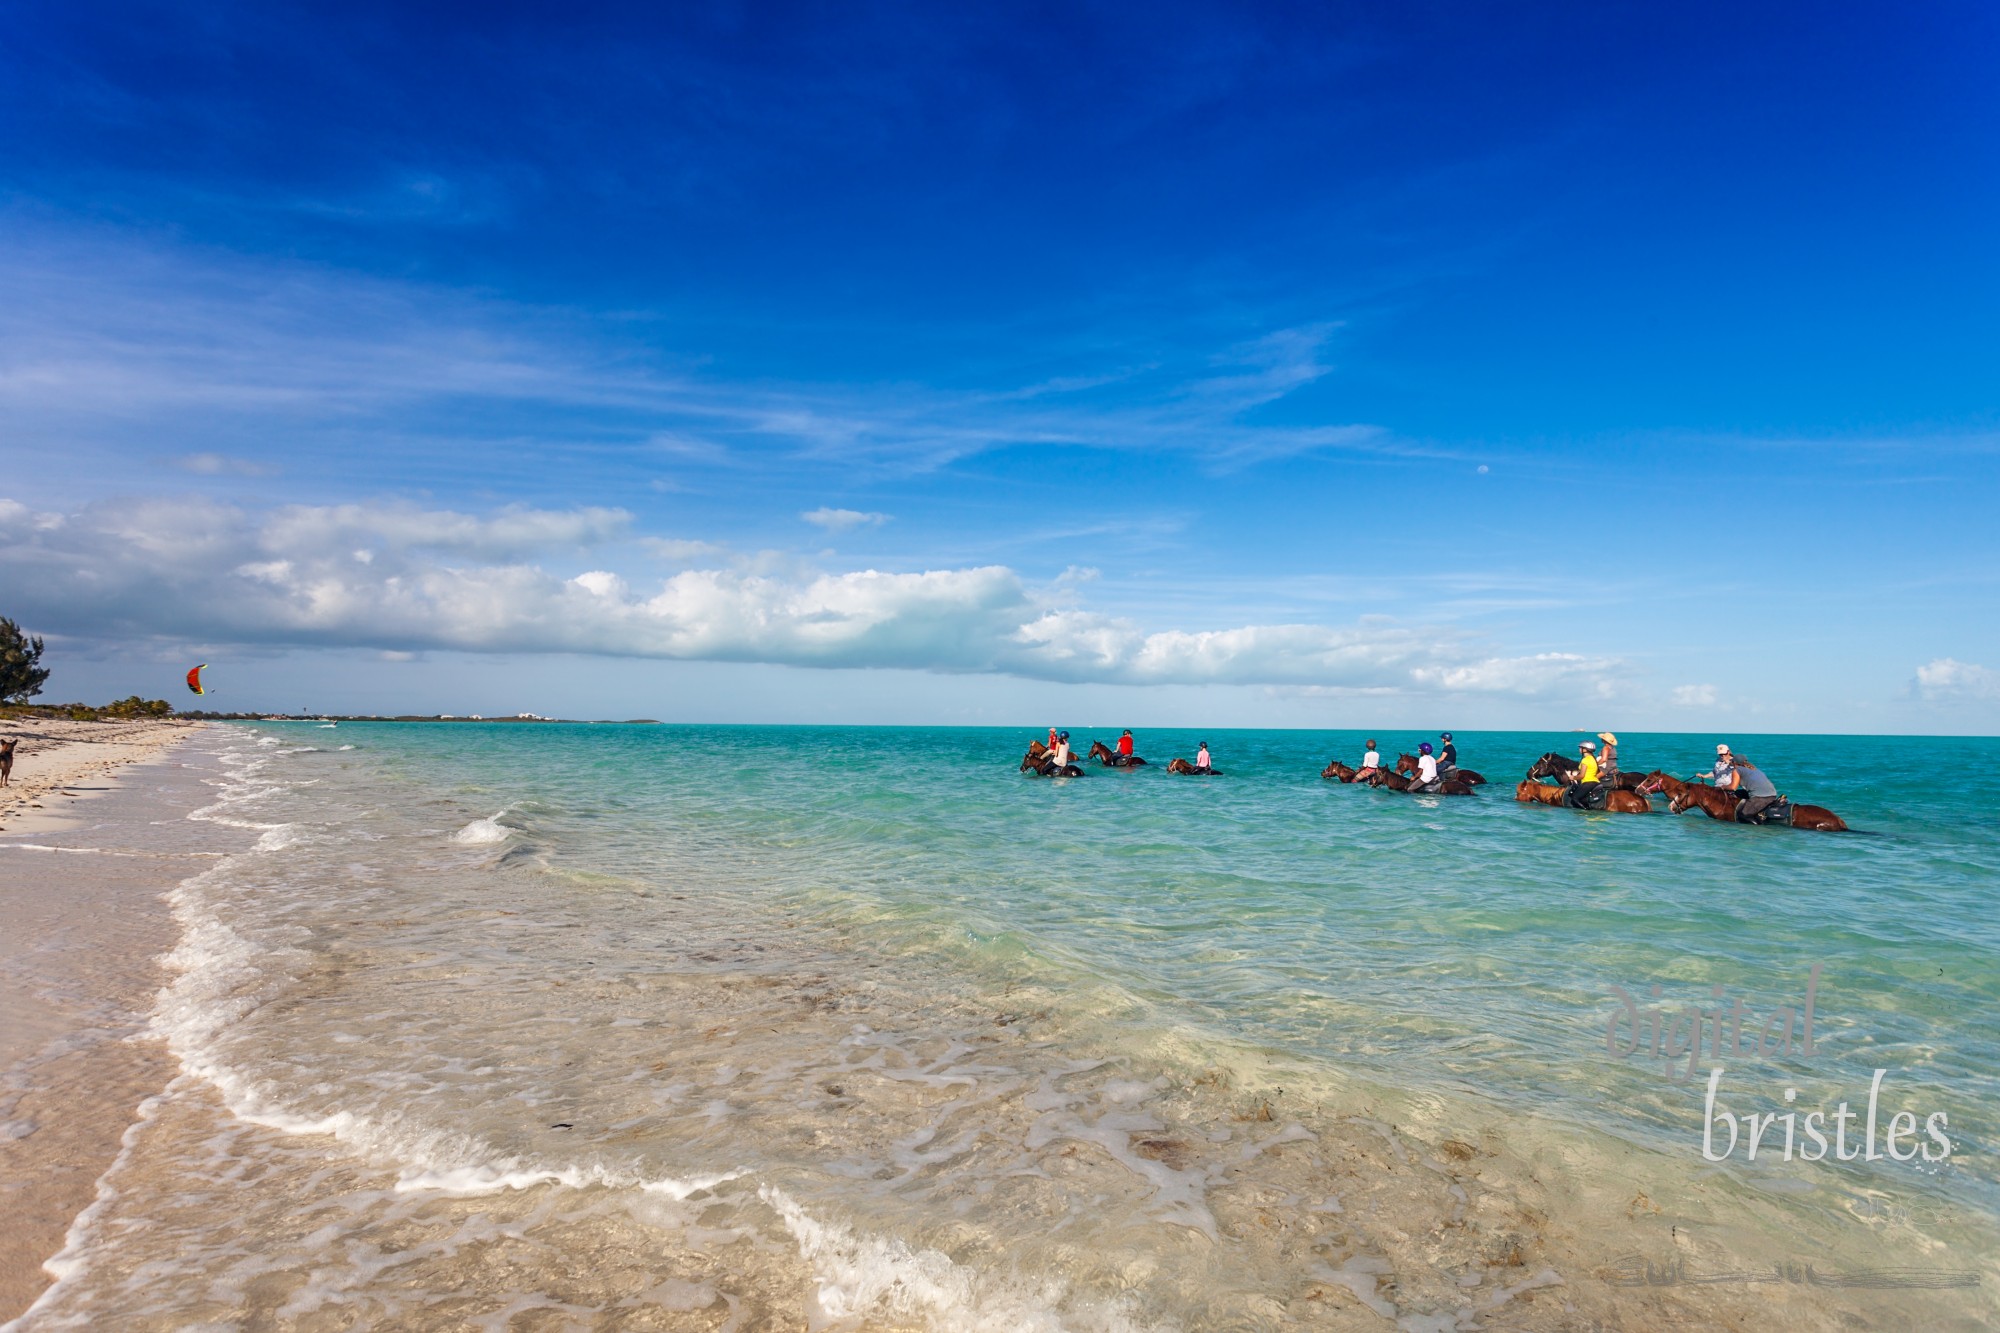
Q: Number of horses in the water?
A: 11